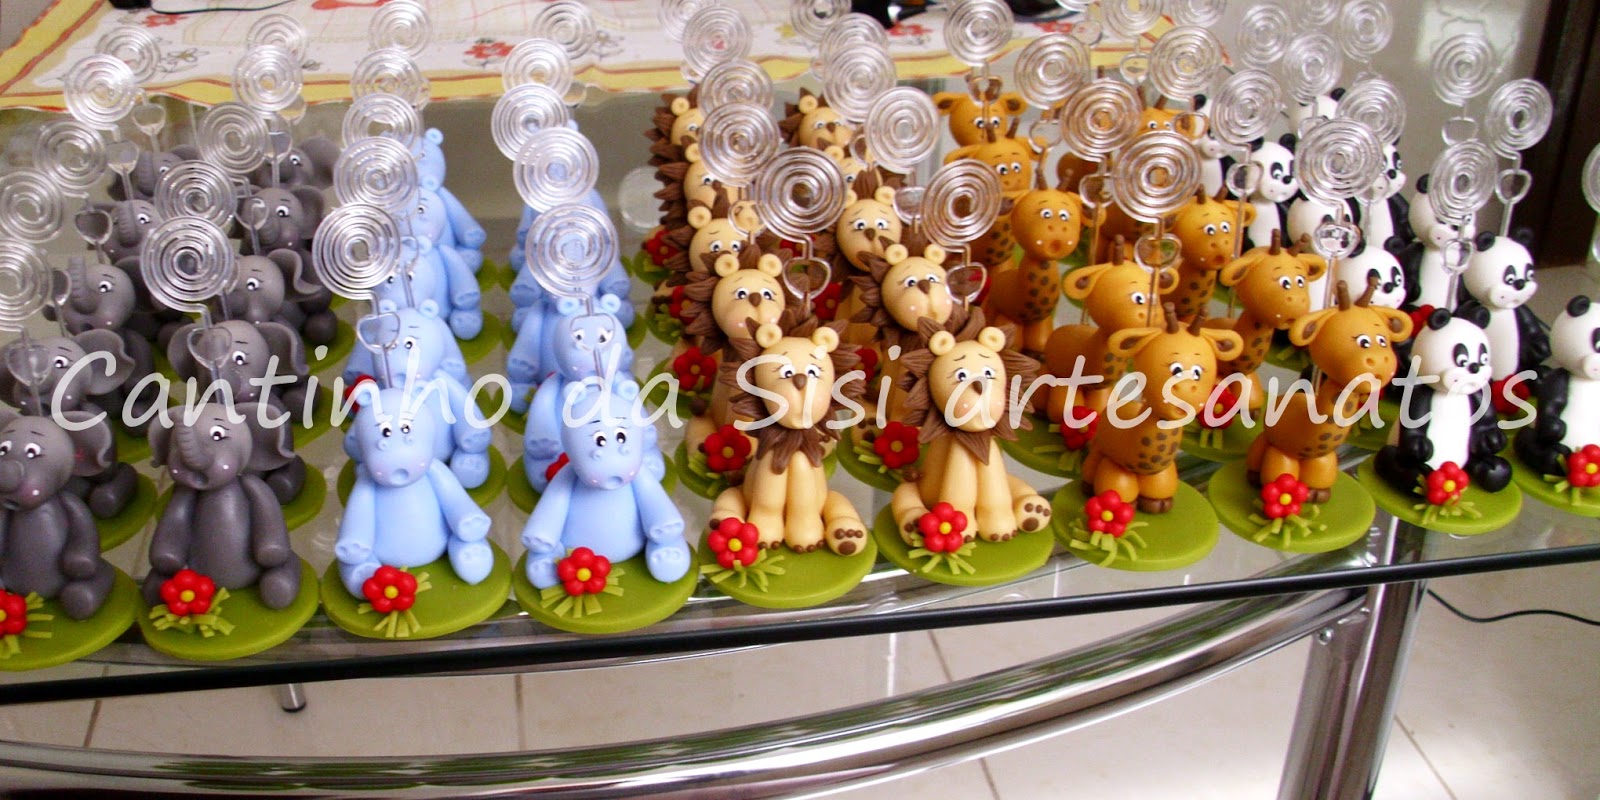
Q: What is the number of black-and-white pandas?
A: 10